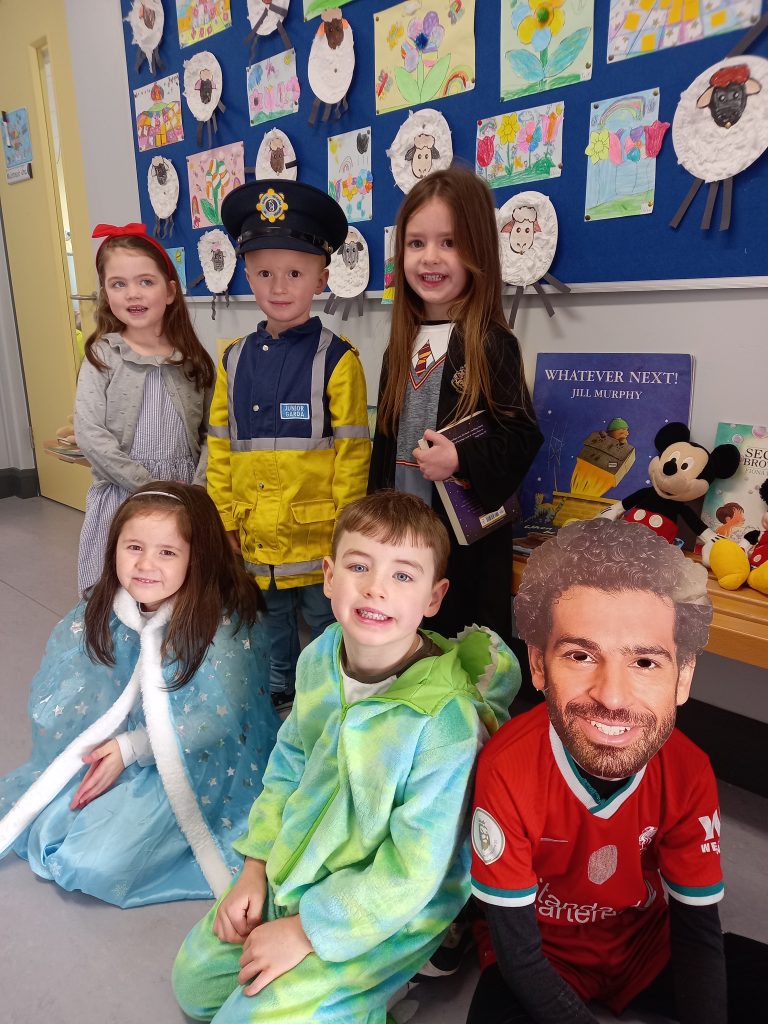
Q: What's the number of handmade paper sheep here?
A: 11